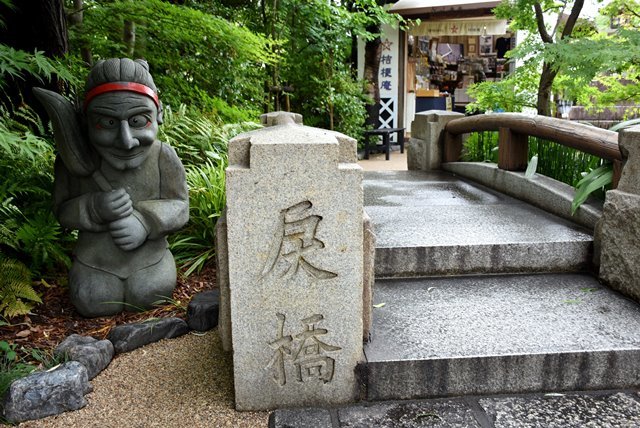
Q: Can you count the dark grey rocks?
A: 4